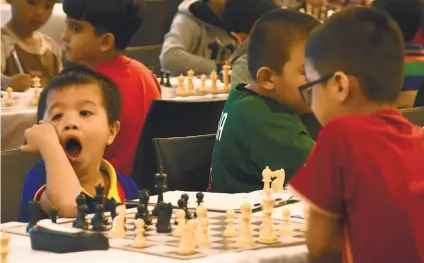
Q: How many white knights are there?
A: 1